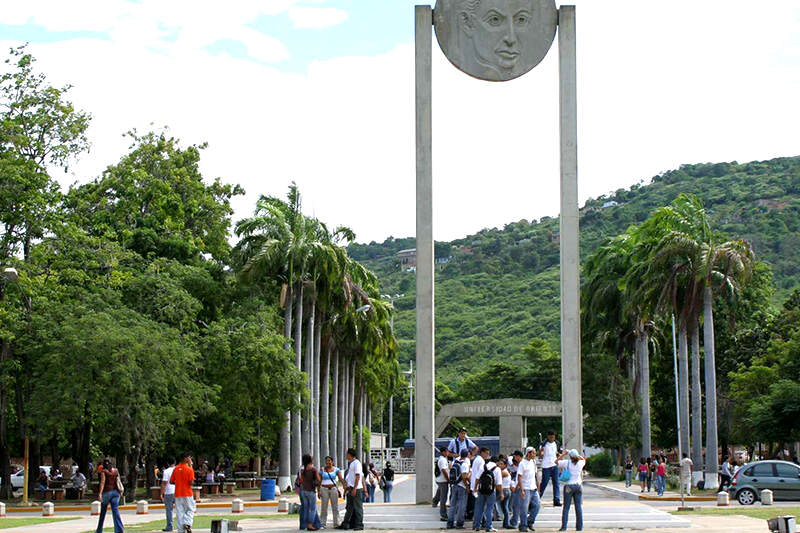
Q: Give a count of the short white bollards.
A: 8